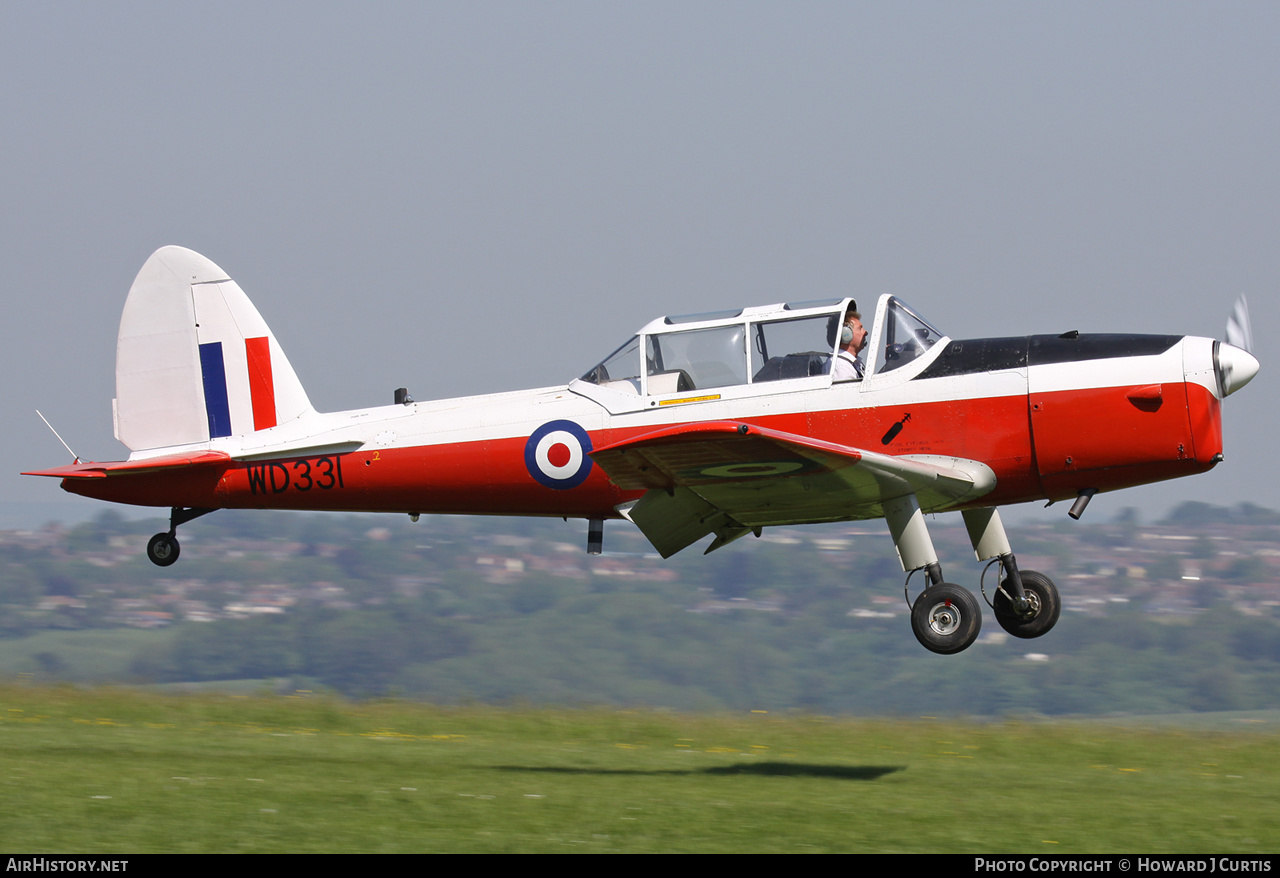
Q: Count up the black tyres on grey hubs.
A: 3